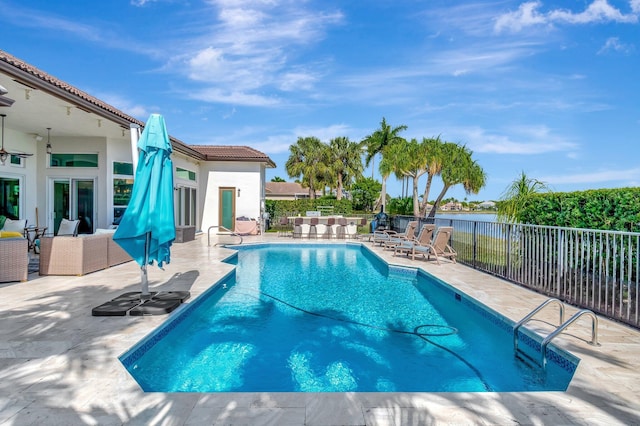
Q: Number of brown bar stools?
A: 6